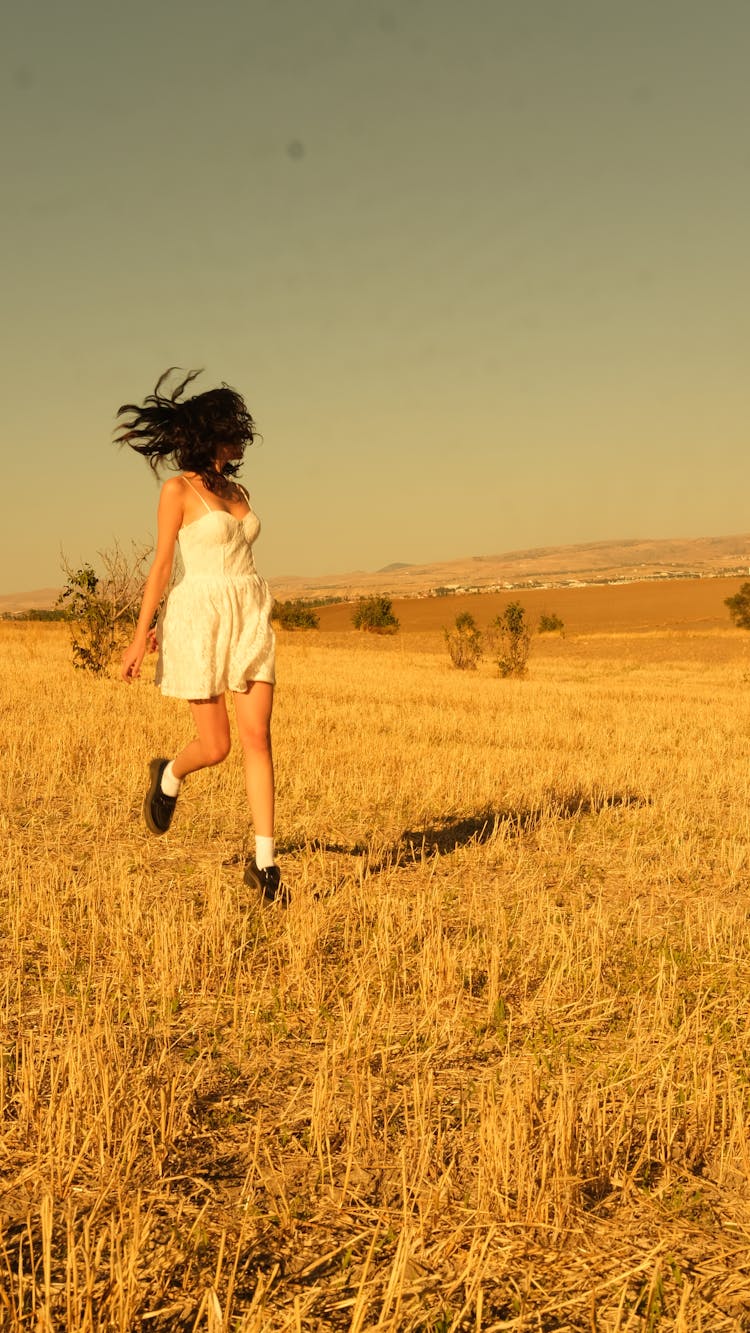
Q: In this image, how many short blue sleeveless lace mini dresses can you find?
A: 0